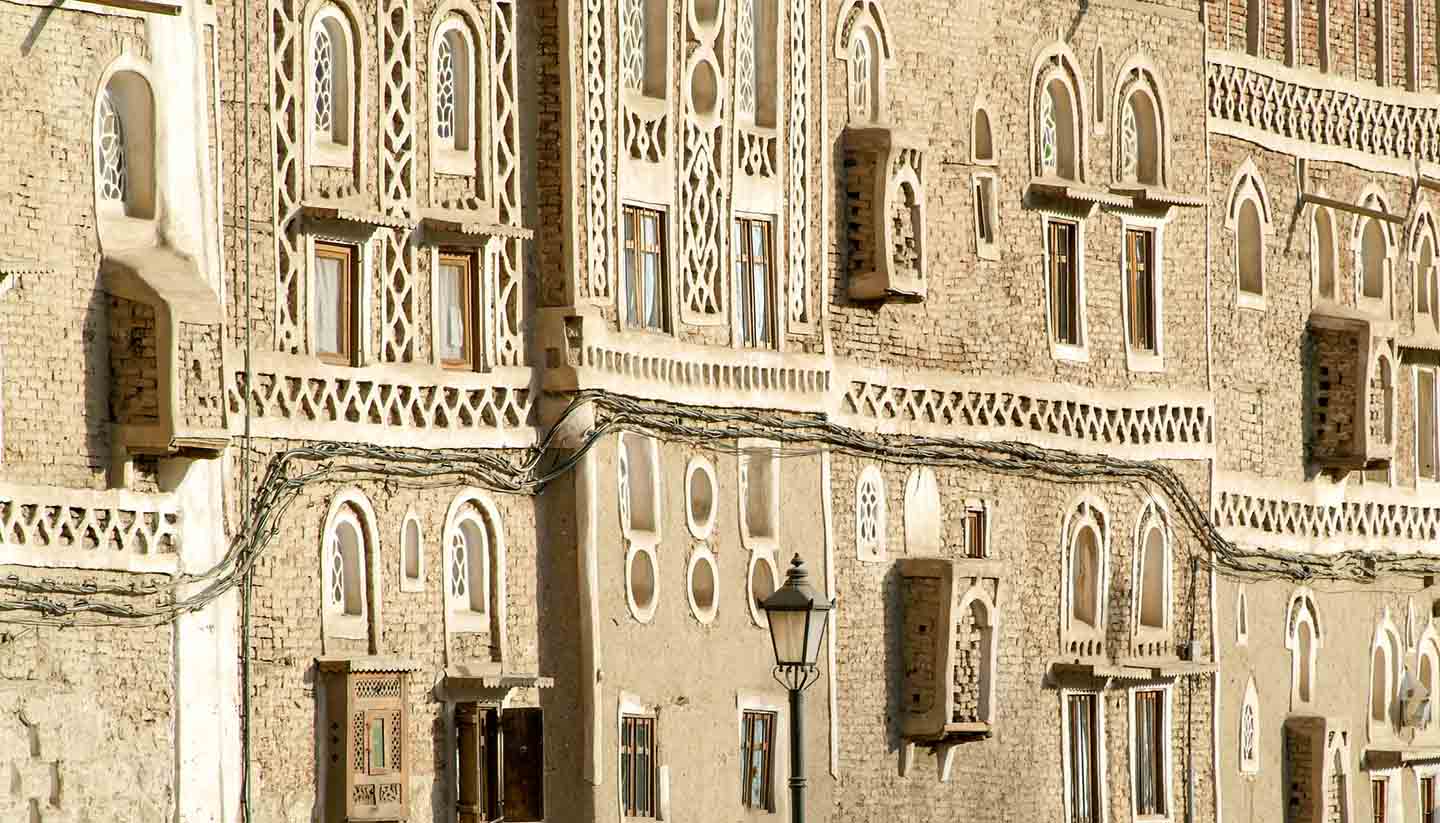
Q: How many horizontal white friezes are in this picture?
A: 6